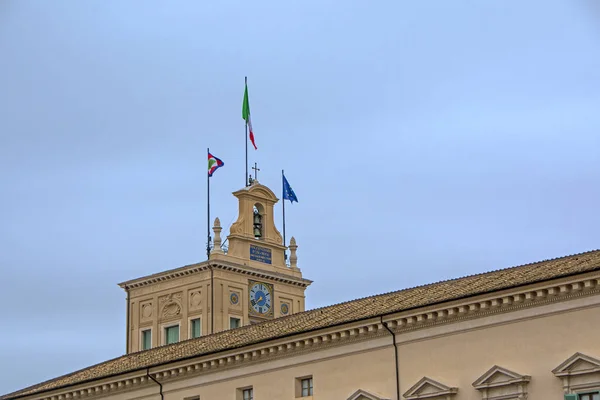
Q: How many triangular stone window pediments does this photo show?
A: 4